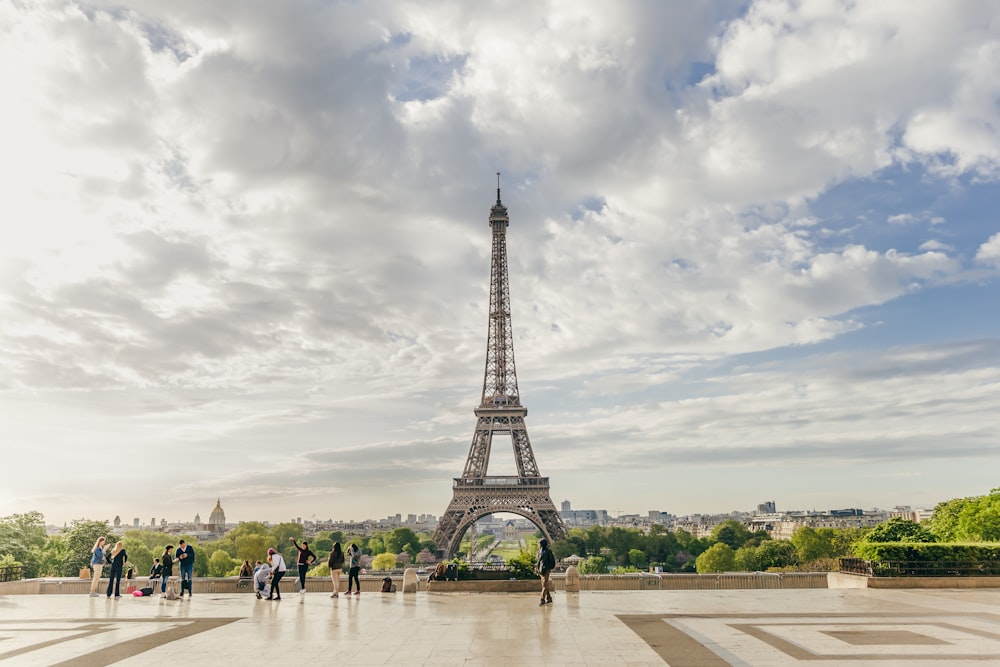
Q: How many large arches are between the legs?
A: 1